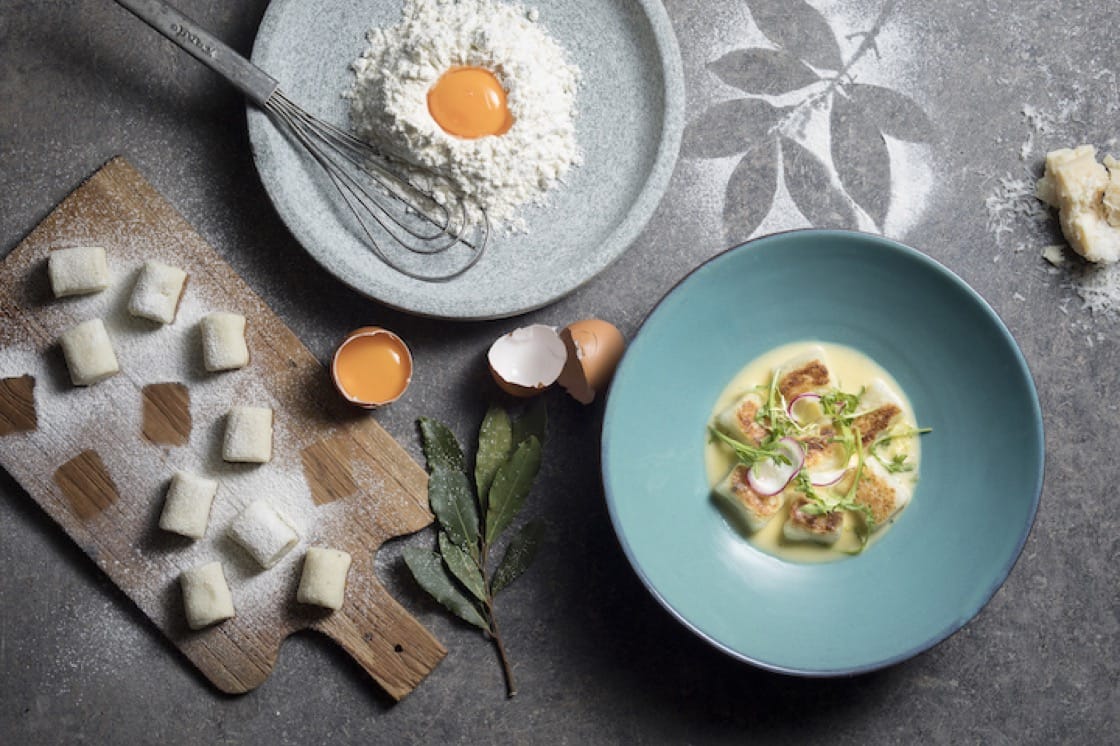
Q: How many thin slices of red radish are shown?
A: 3